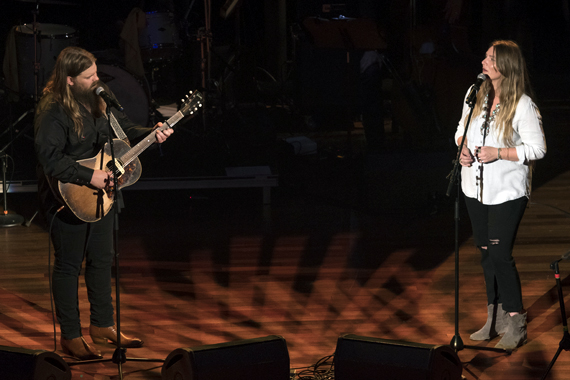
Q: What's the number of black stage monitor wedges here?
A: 3